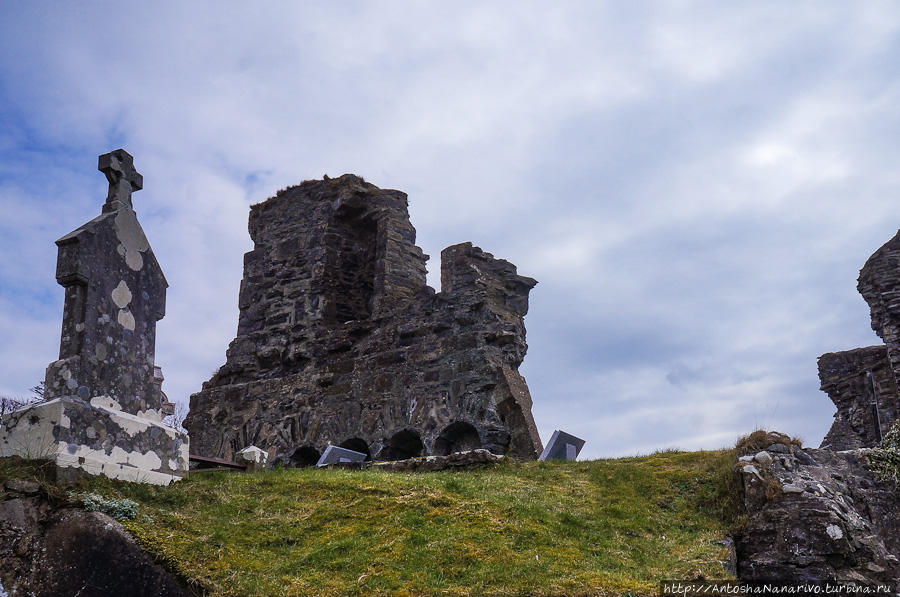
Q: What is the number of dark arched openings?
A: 4